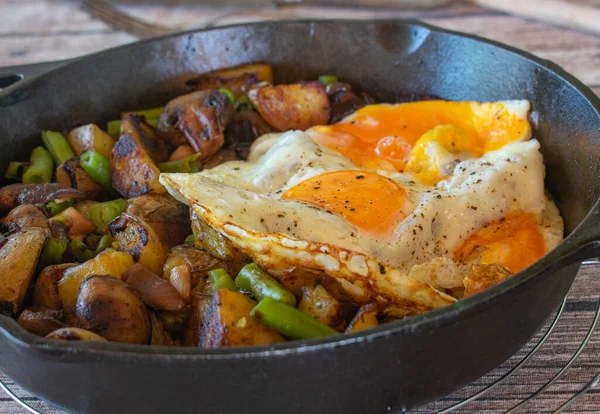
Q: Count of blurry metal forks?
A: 1